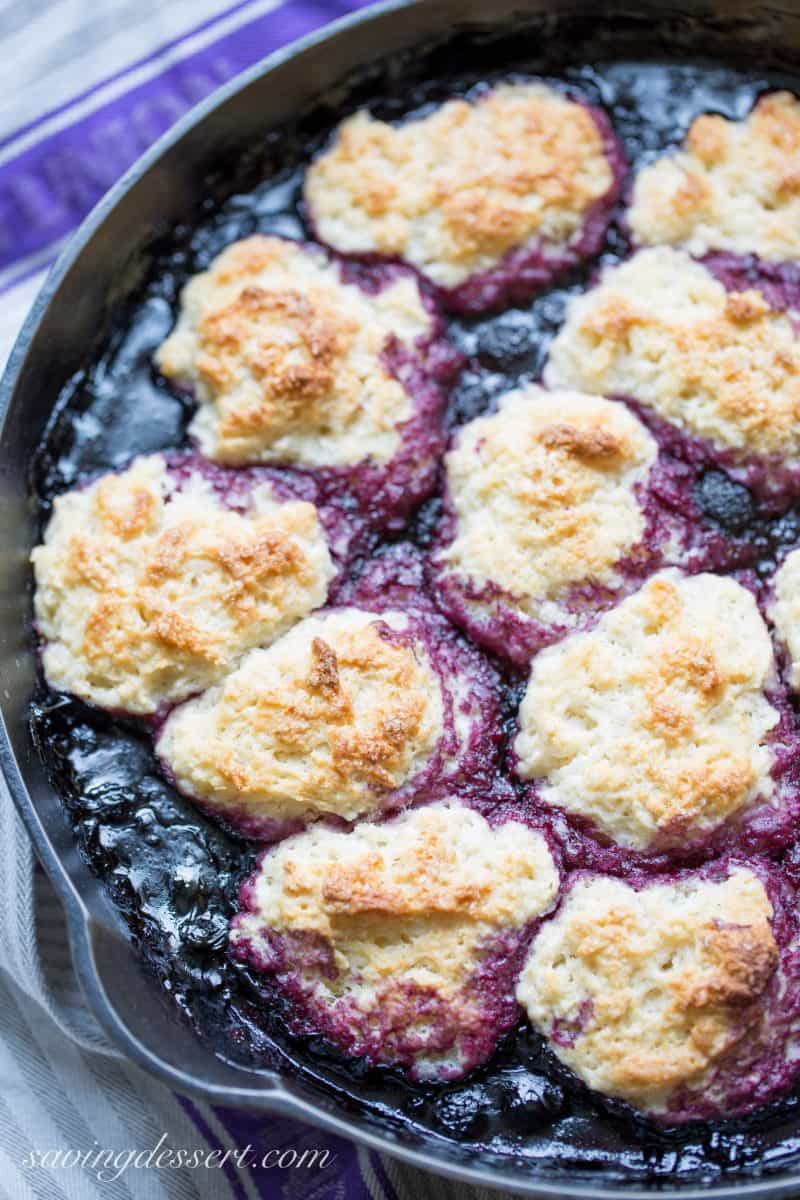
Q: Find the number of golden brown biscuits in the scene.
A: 11